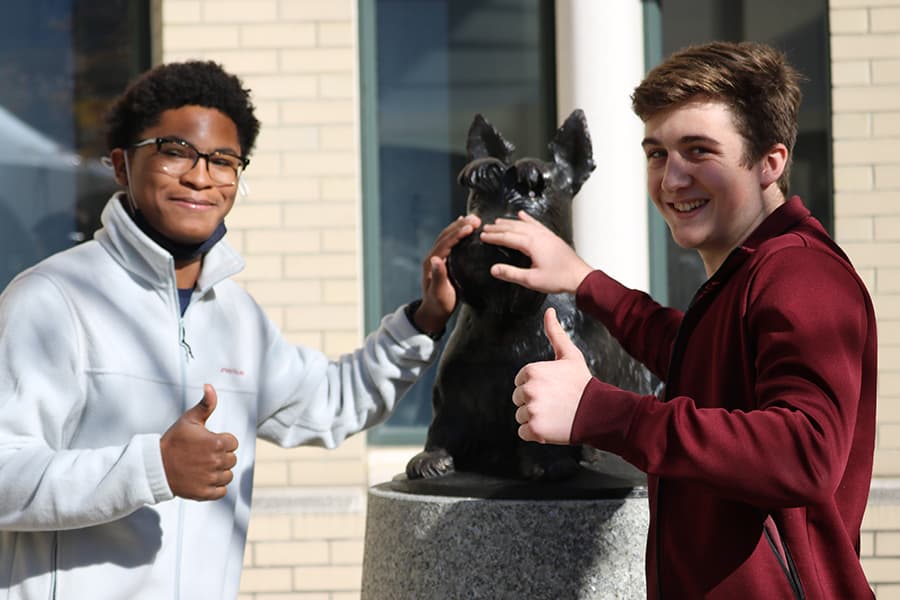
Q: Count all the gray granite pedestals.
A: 1